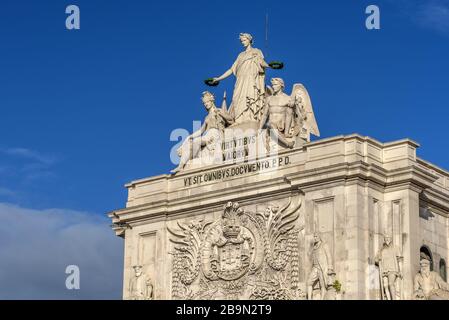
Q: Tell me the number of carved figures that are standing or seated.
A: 7